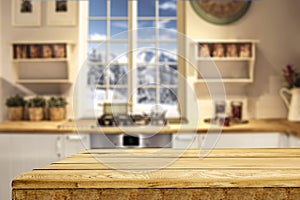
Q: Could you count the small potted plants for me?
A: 3